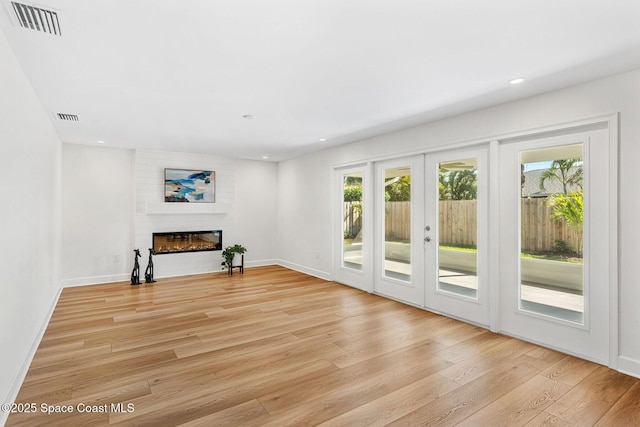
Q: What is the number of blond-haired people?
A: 0